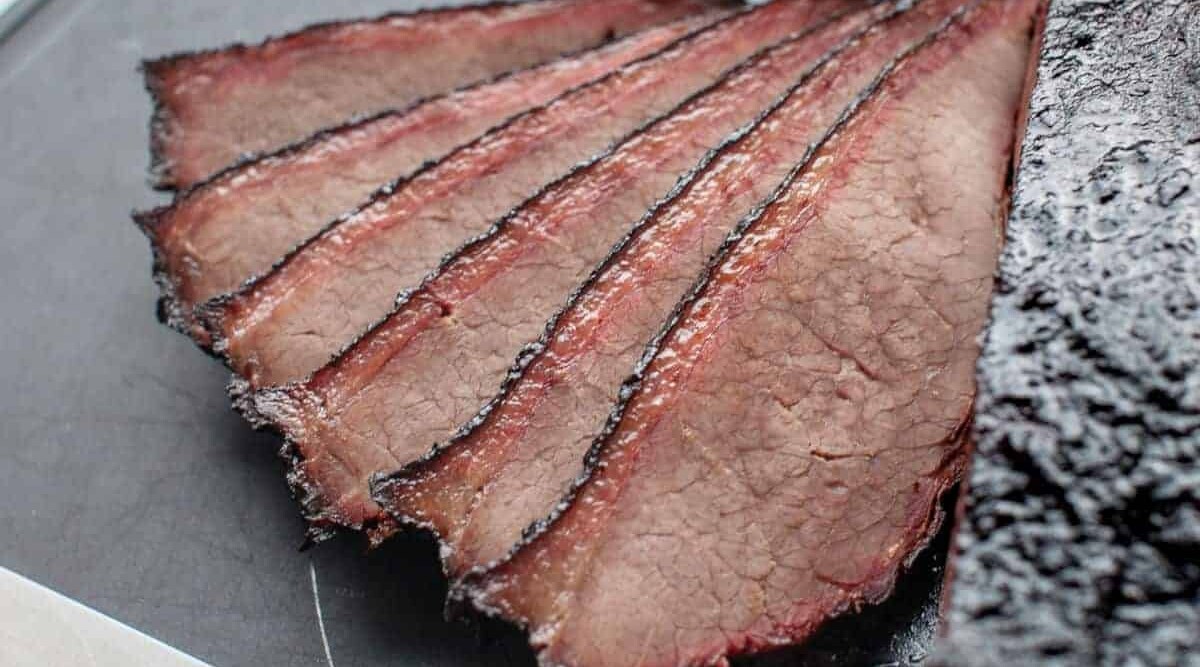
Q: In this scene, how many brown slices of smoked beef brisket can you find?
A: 6